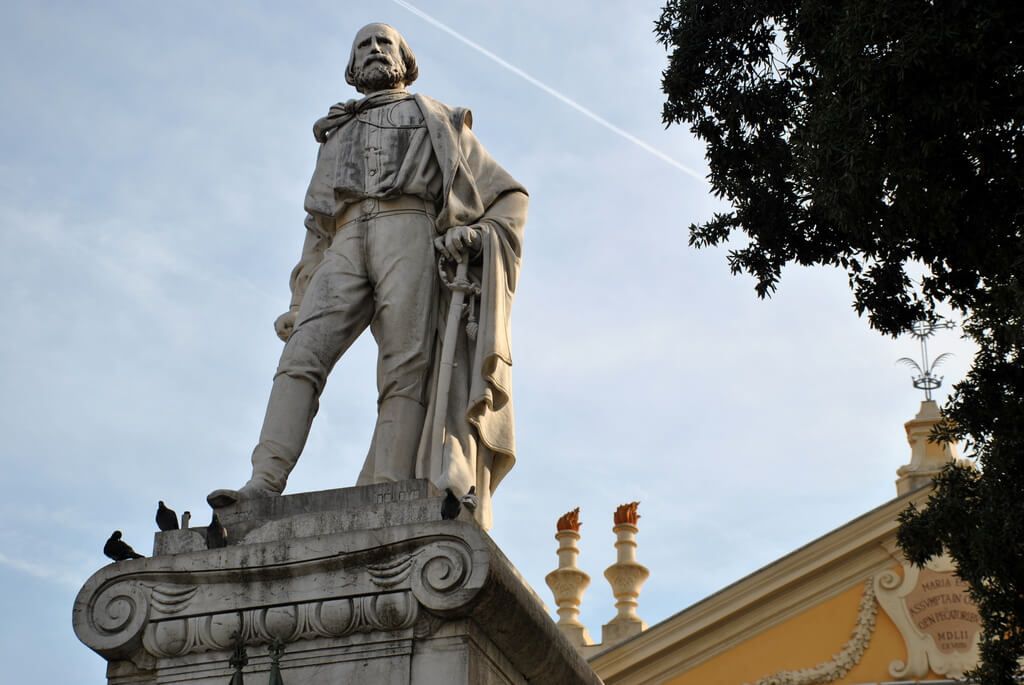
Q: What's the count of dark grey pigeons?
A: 4